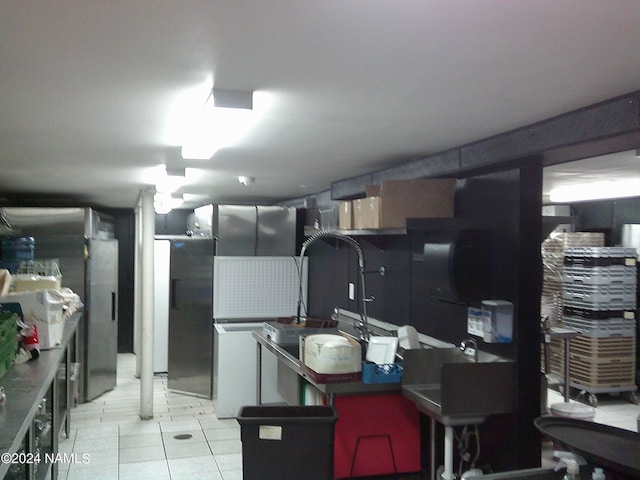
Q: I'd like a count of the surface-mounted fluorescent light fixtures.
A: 4